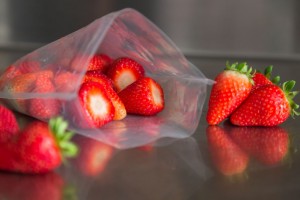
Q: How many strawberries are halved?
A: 3